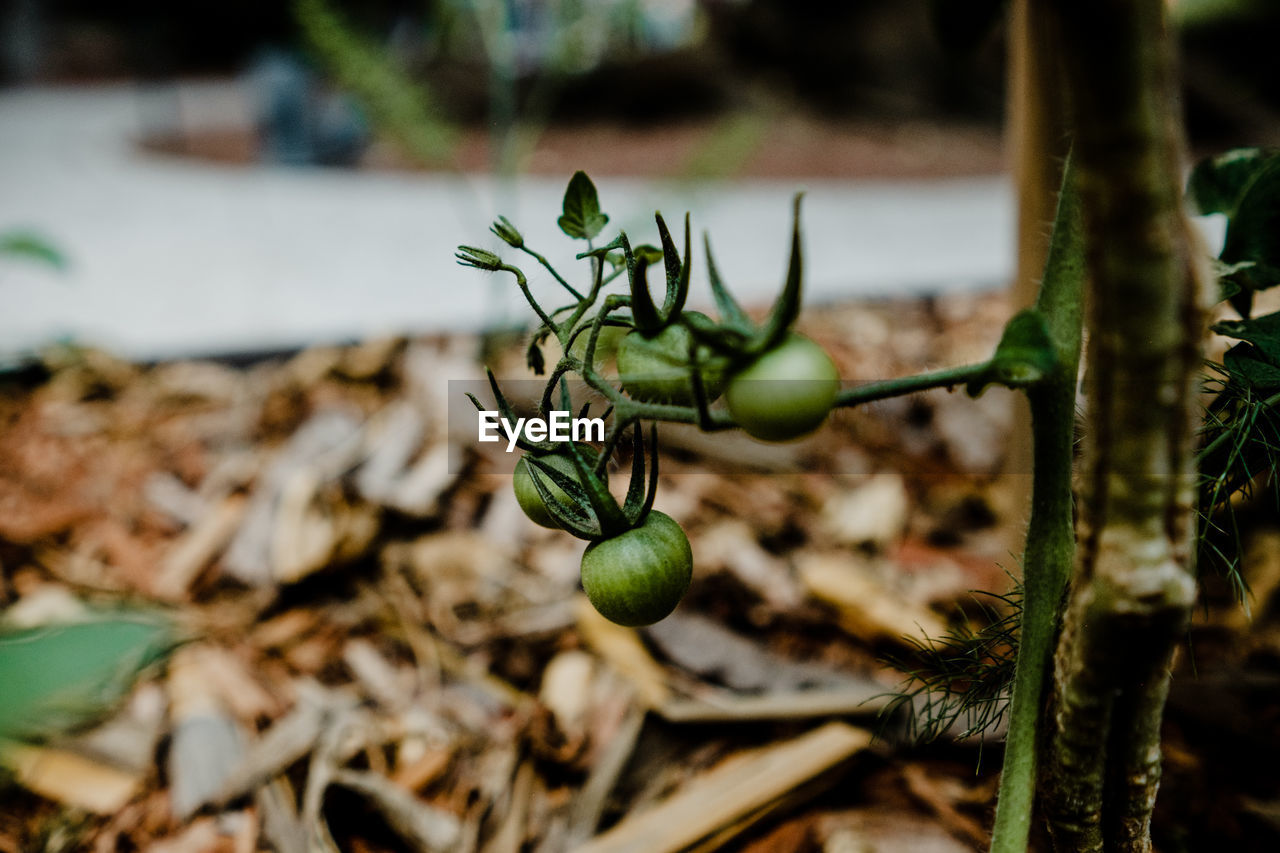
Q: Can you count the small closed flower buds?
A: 2